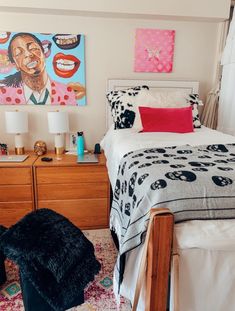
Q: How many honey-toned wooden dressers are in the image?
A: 2